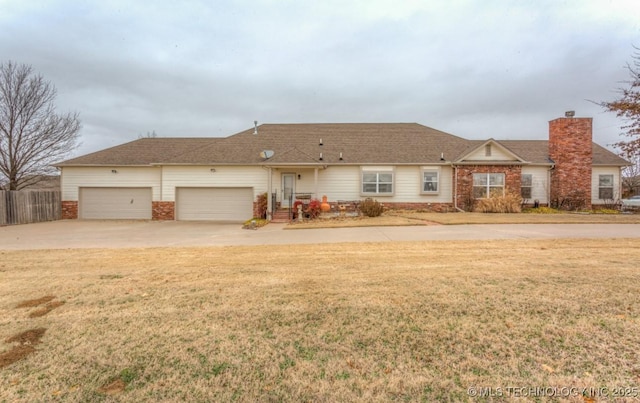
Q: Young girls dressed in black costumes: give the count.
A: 0